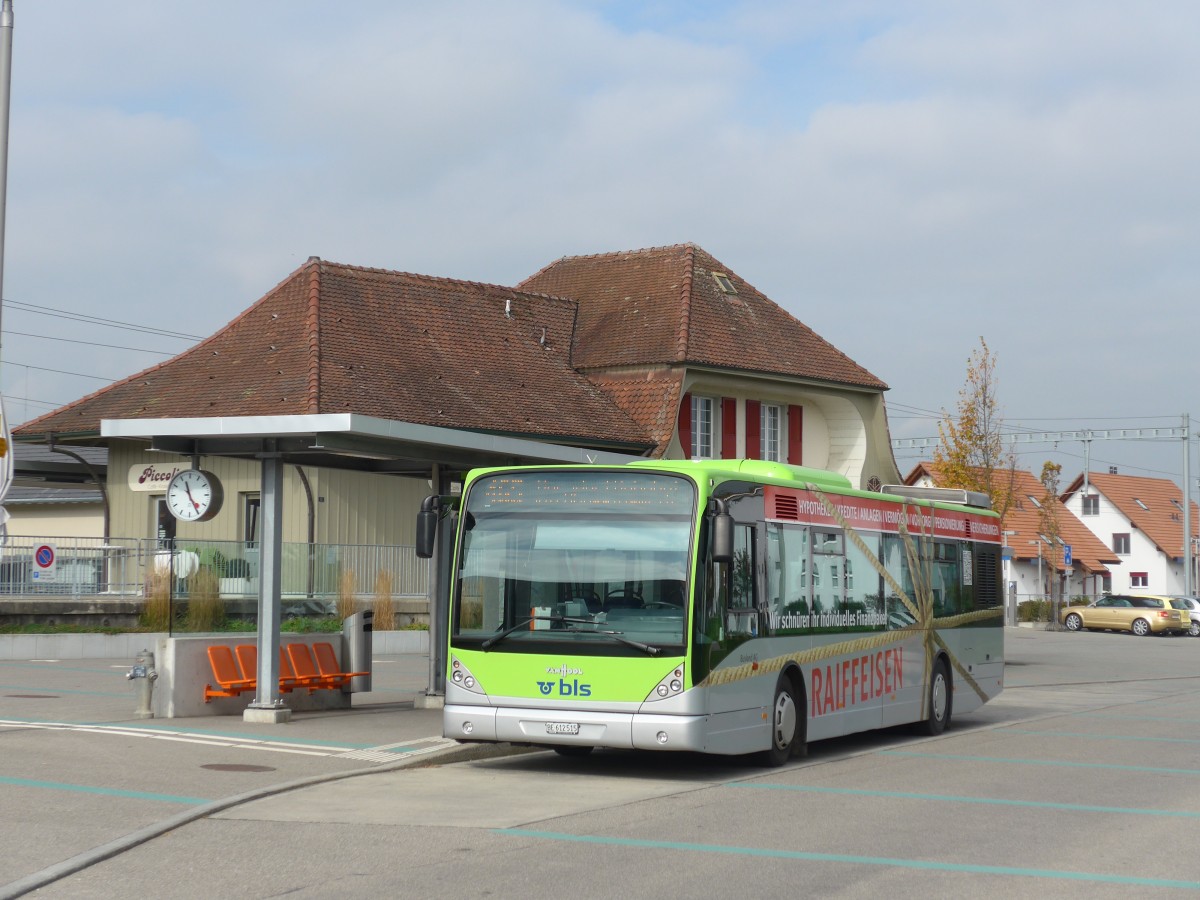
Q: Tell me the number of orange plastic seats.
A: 5